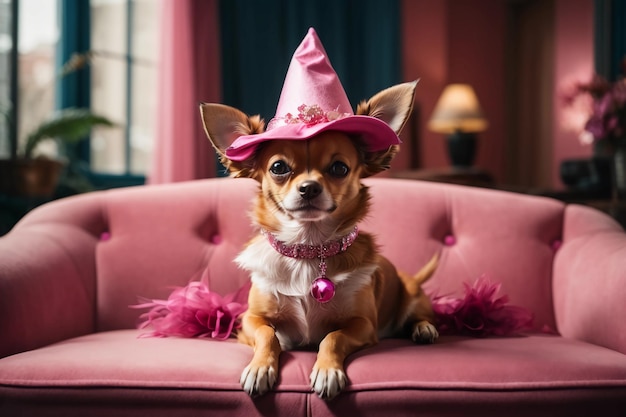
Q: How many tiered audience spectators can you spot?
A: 0